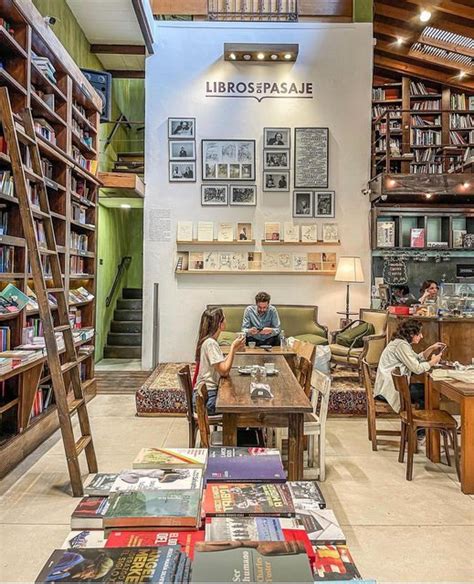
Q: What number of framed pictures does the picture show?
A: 12